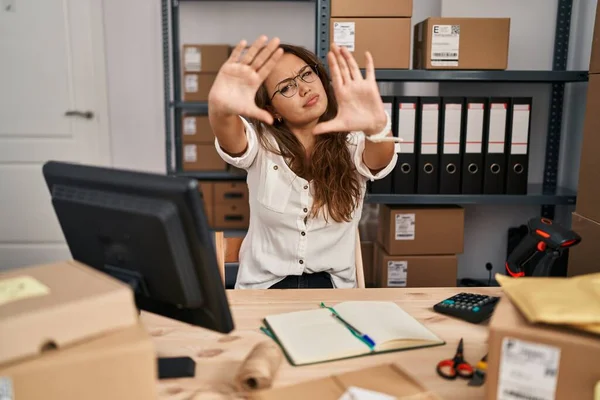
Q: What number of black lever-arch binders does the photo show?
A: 7